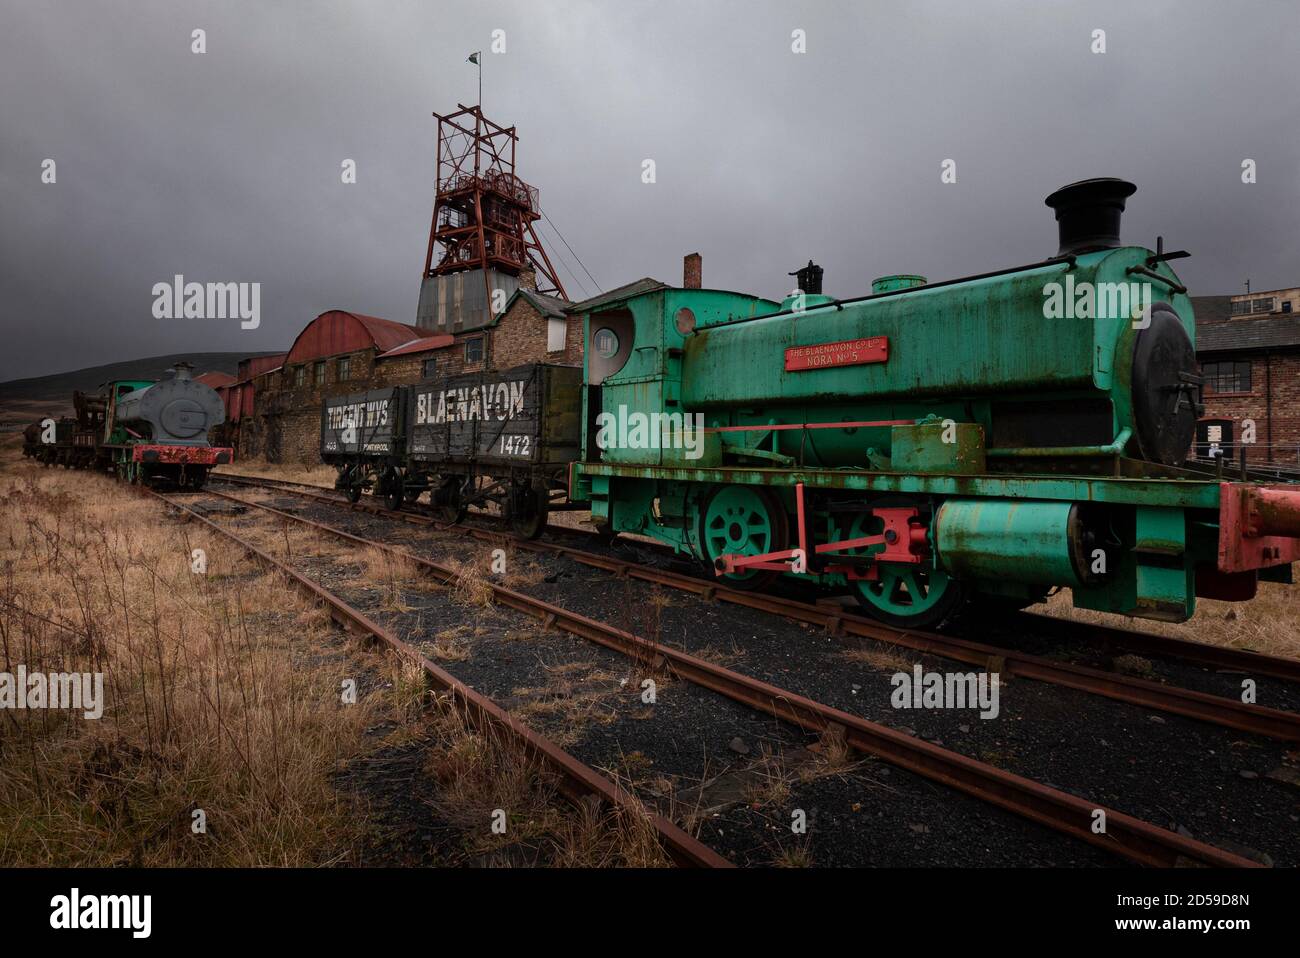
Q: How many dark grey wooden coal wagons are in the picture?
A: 2